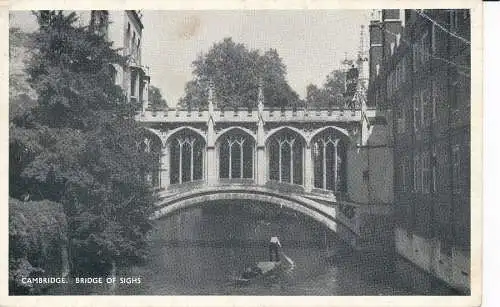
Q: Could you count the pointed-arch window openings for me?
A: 5